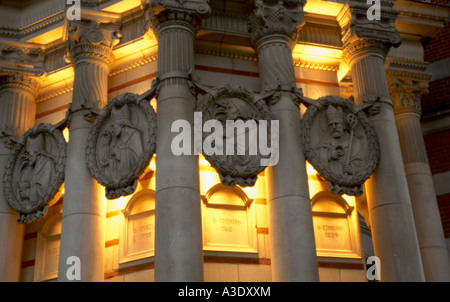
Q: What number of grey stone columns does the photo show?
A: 6